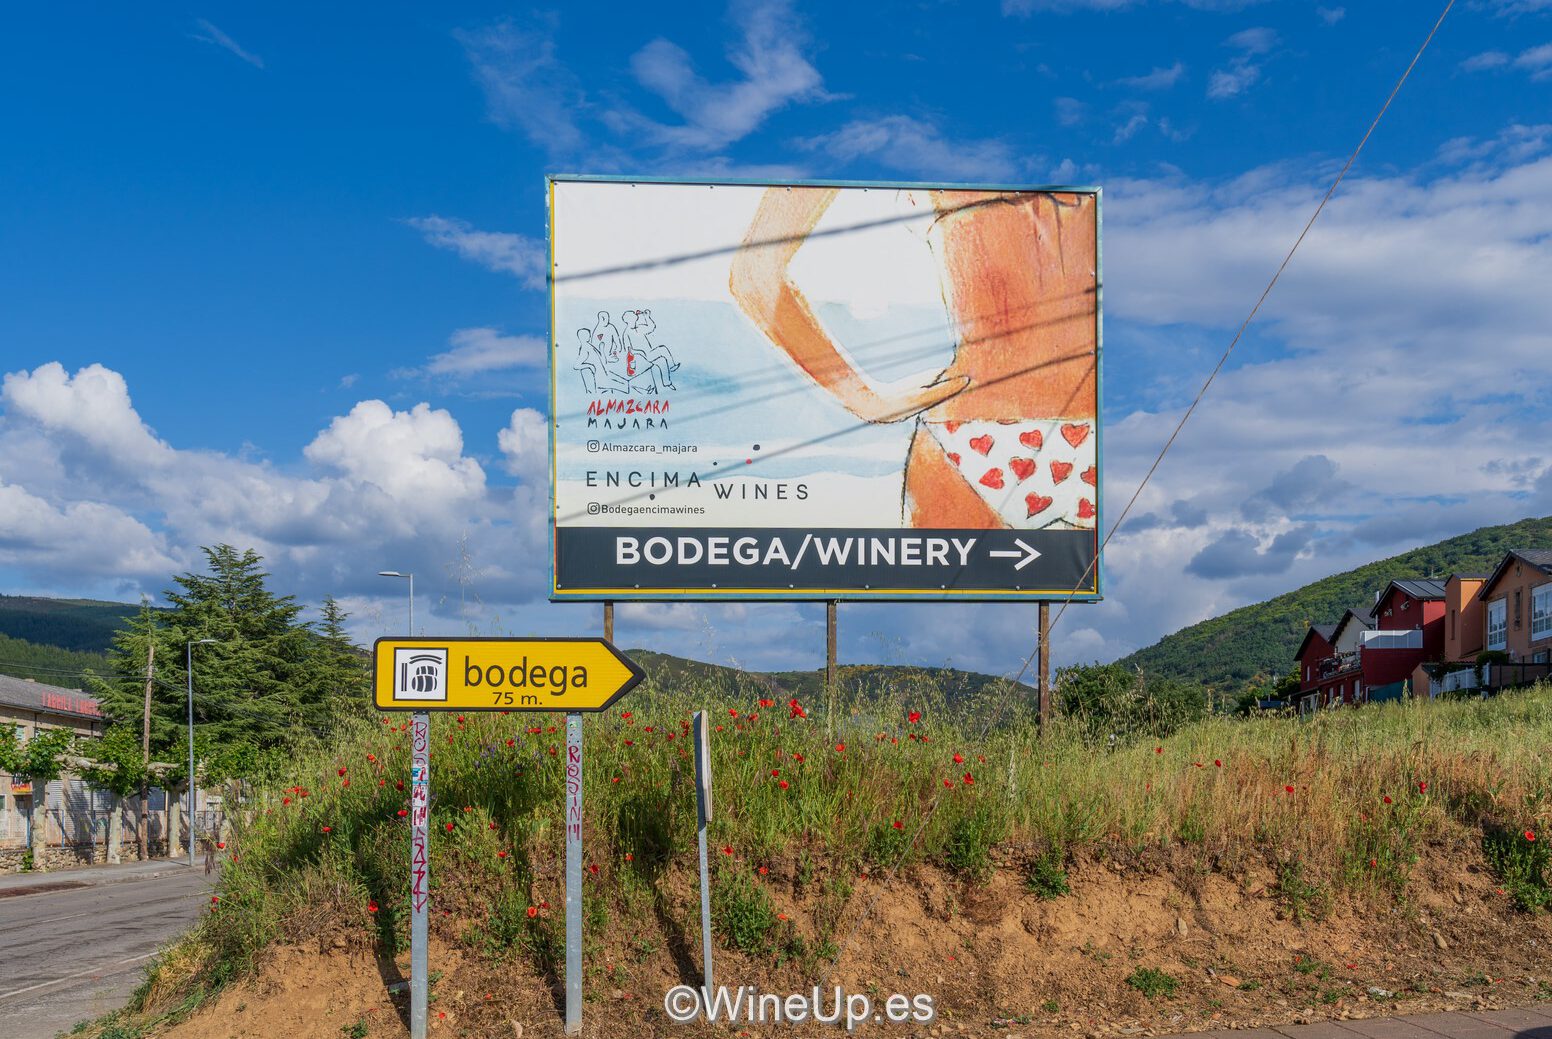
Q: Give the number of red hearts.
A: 11